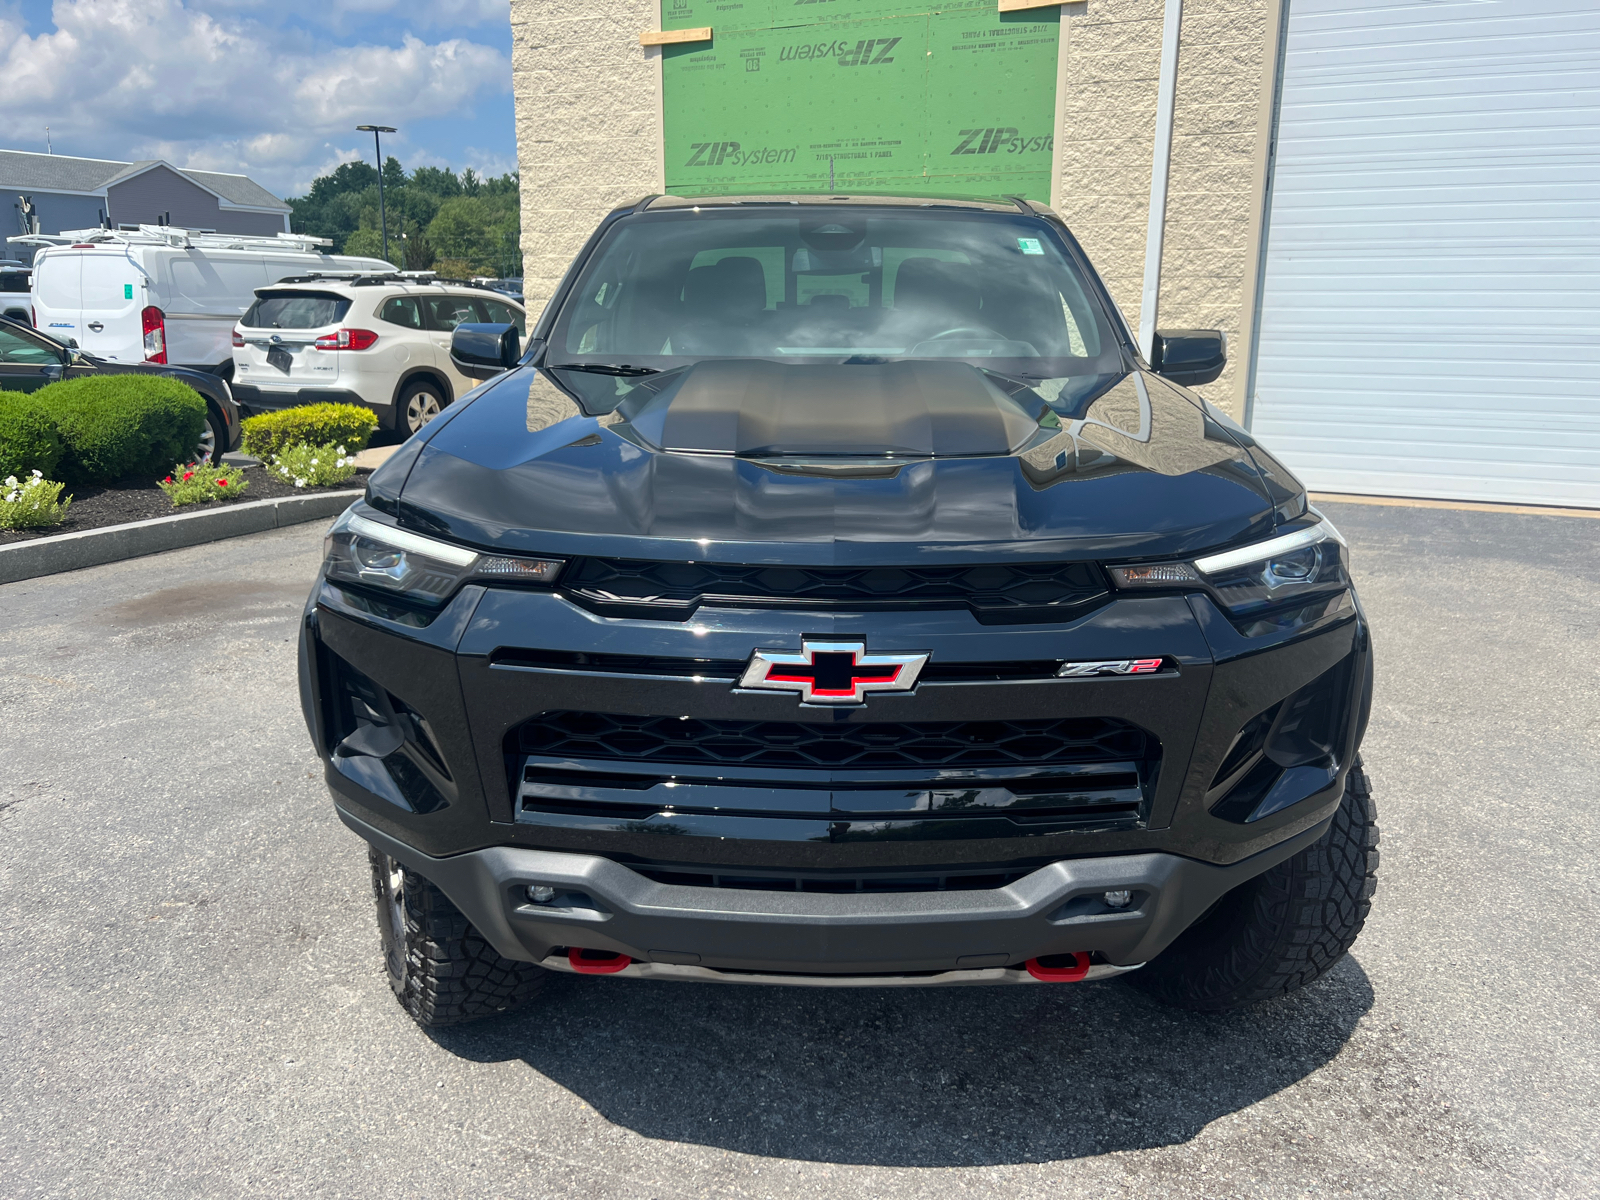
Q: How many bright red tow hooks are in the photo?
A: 2